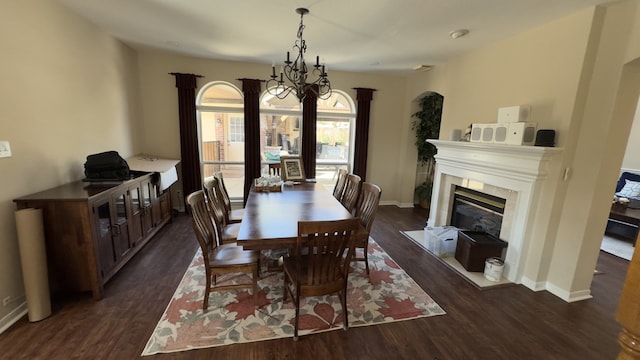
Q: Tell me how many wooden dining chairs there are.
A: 8